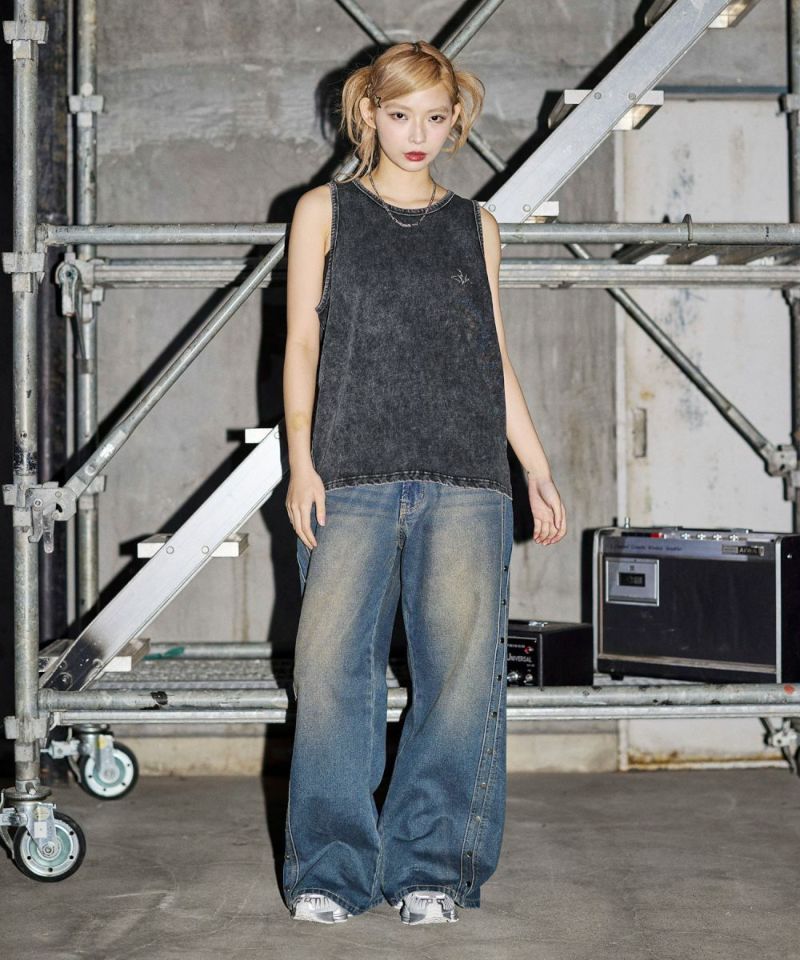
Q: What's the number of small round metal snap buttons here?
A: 12